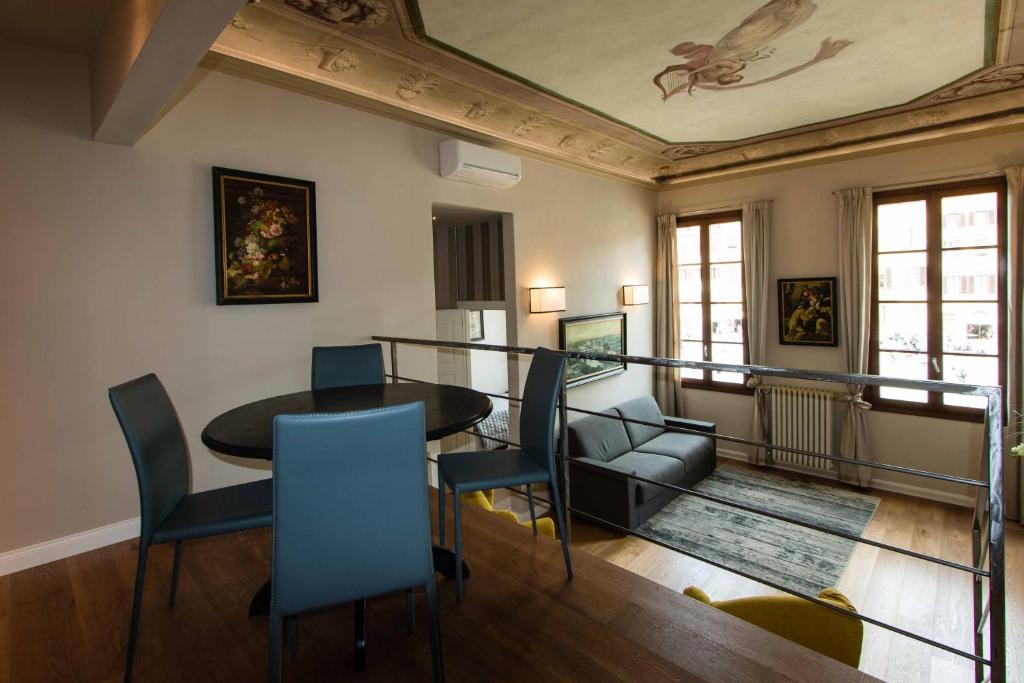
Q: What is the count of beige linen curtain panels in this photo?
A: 4